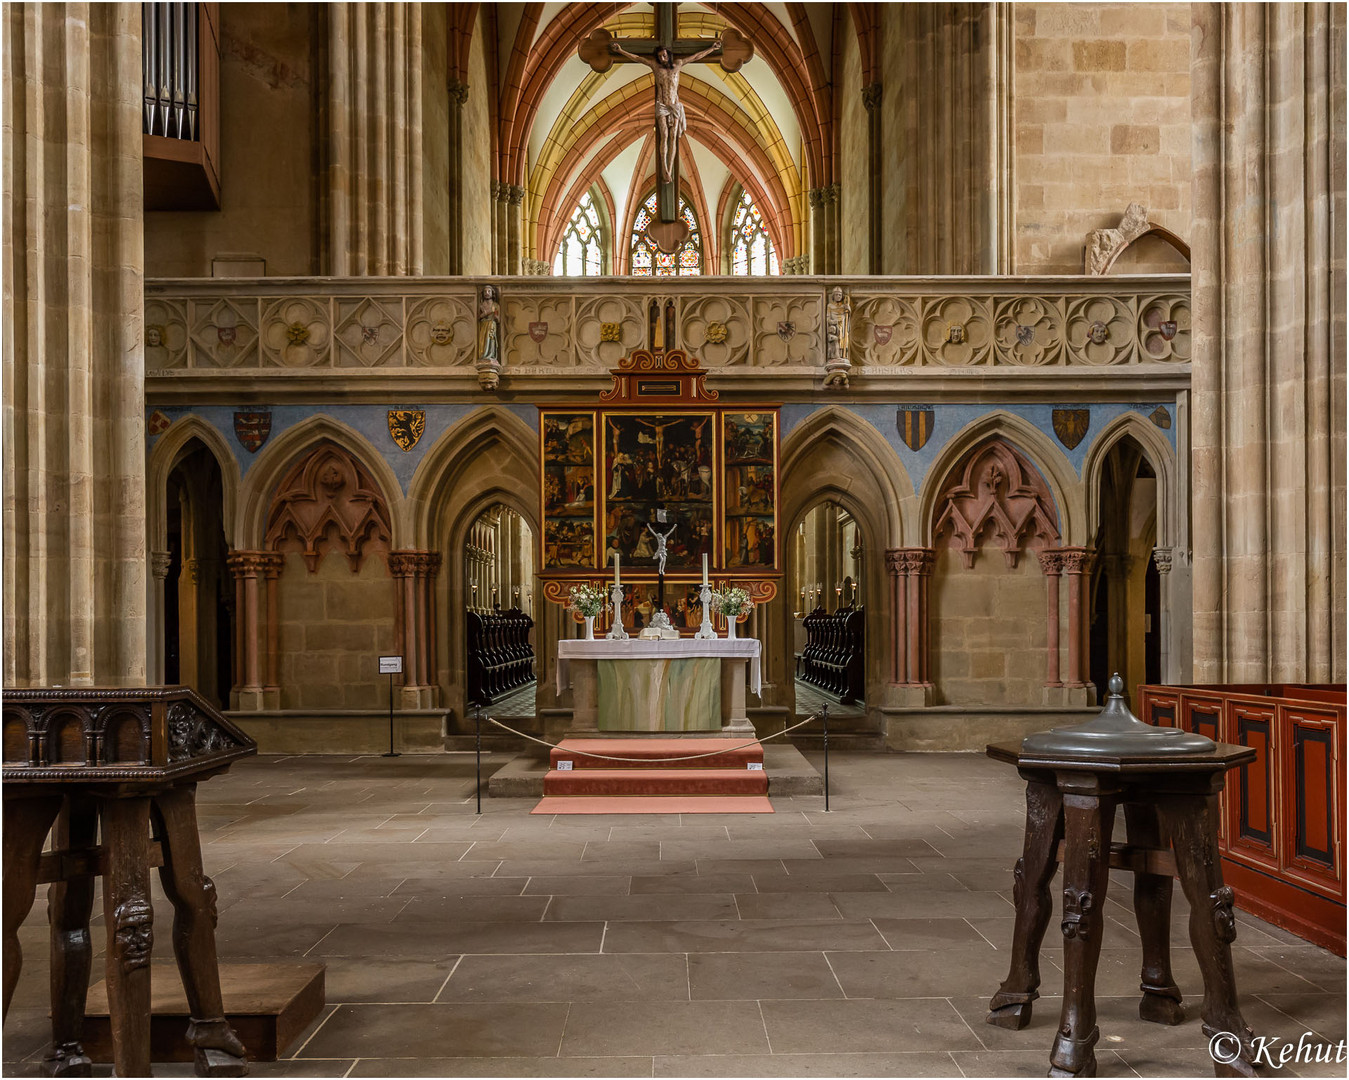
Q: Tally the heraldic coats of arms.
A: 13